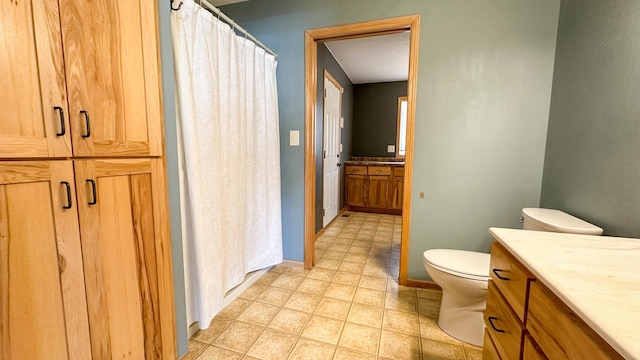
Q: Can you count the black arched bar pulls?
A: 6